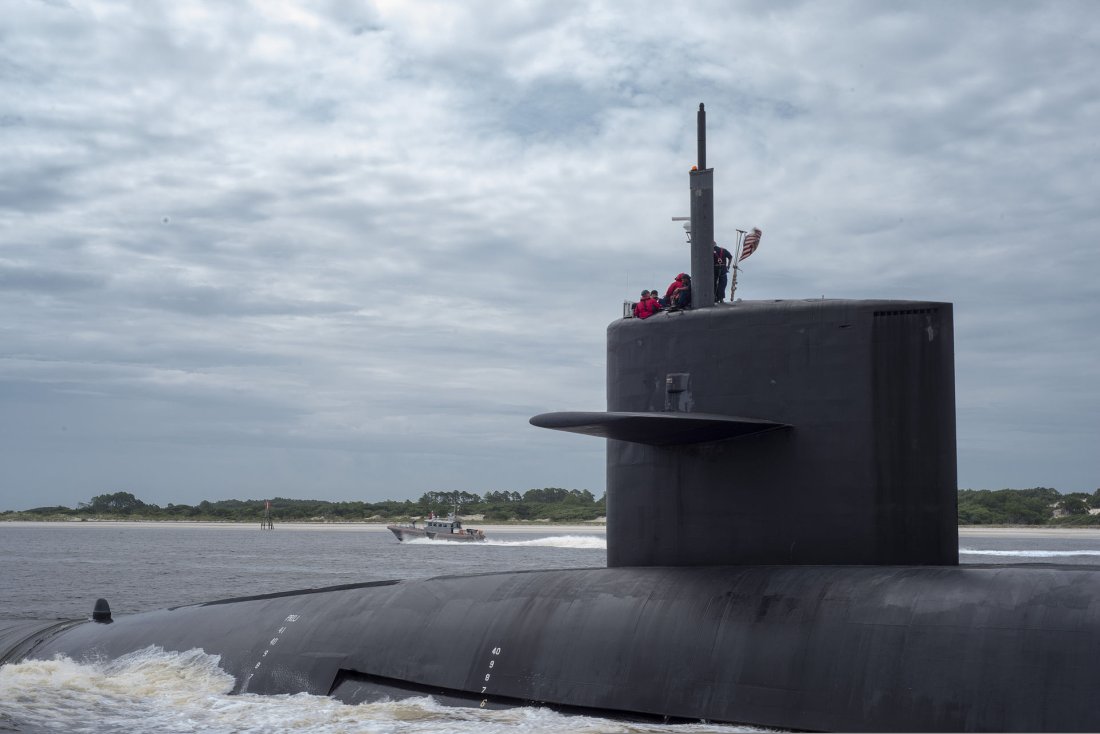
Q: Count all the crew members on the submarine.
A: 5